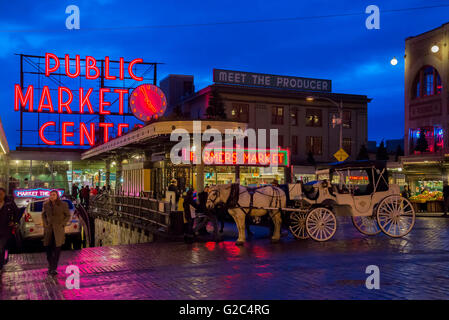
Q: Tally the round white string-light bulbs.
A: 2